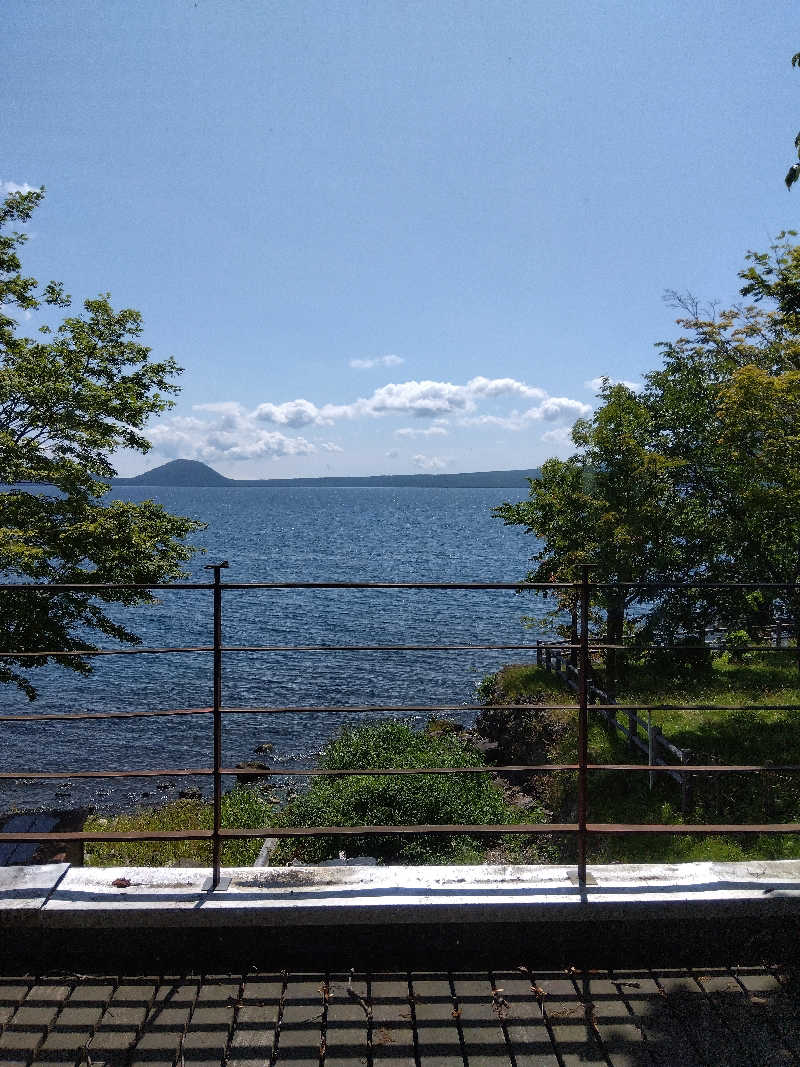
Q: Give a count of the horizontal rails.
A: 5